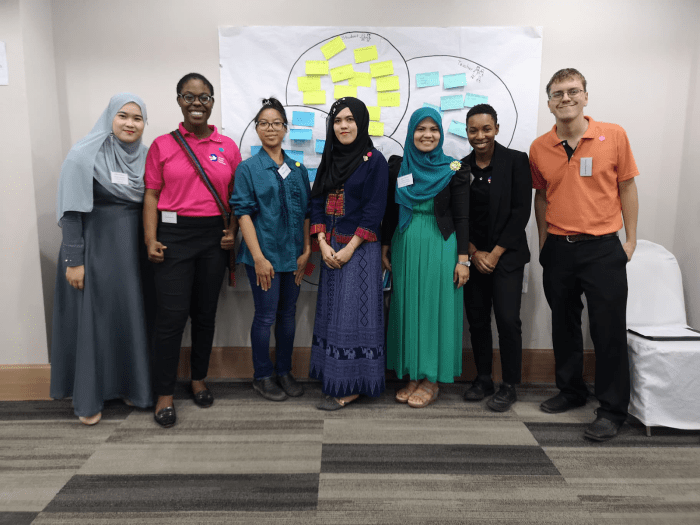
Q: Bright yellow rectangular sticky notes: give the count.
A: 13